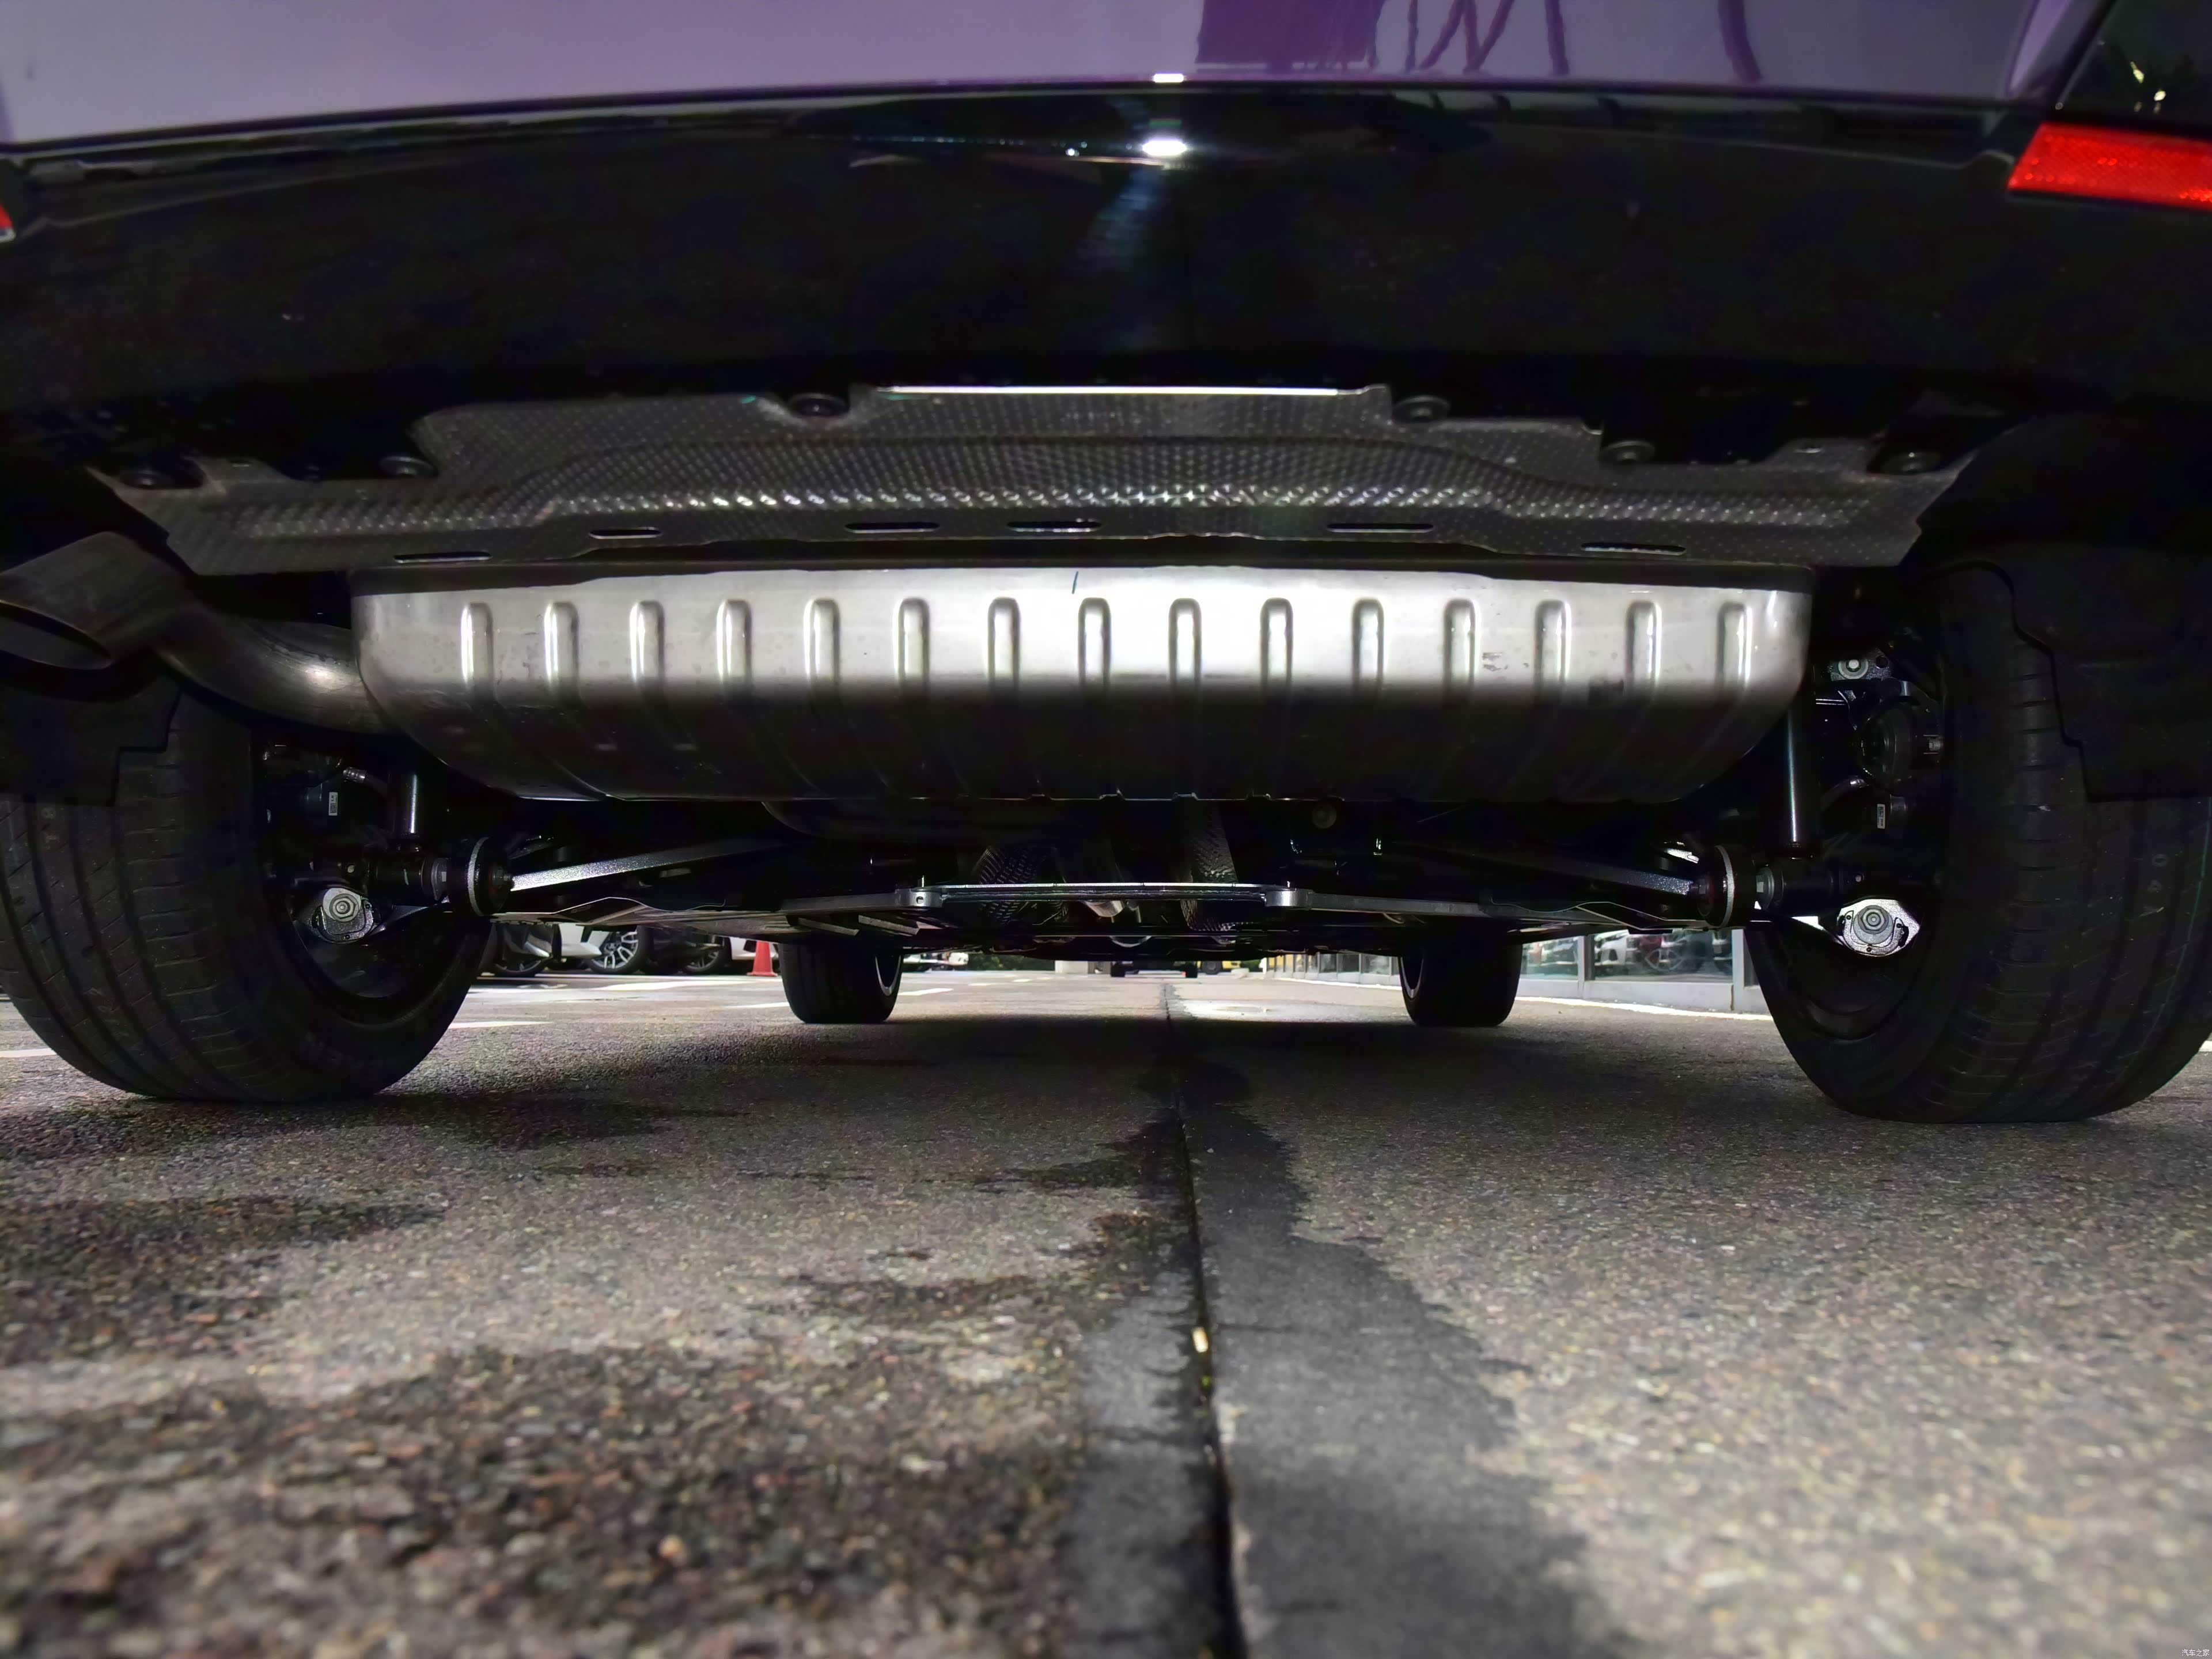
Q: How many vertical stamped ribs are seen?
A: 15